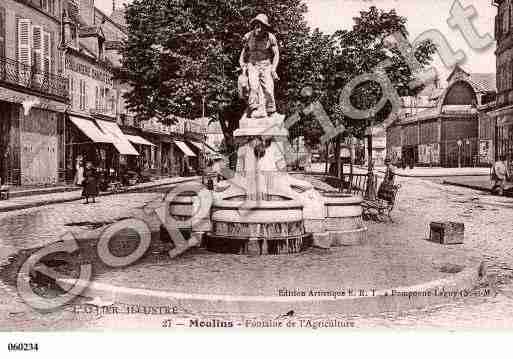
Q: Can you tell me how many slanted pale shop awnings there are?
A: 5